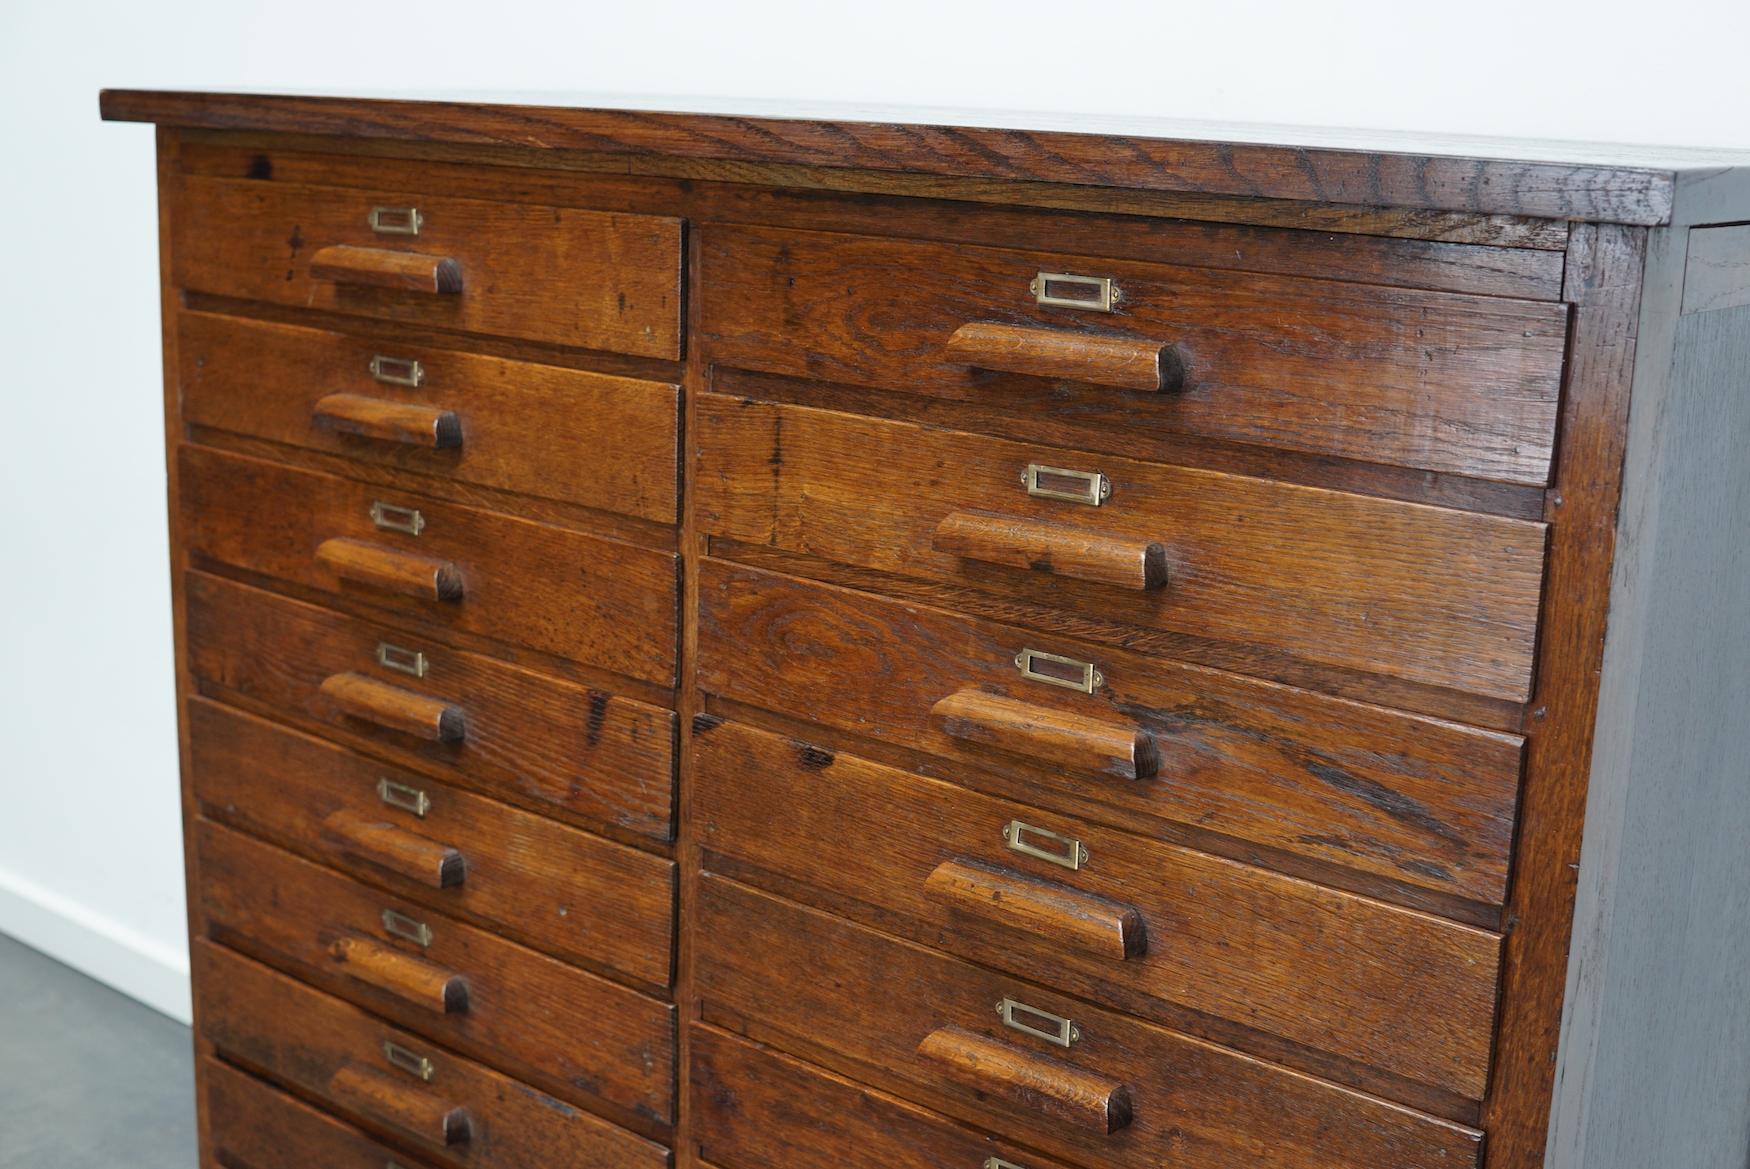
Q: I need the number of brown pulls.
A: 12